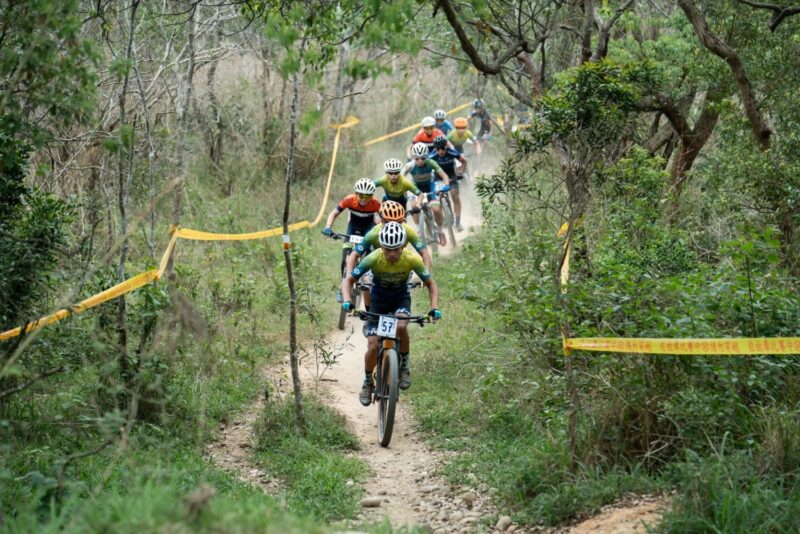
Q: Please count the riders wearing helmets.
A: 10